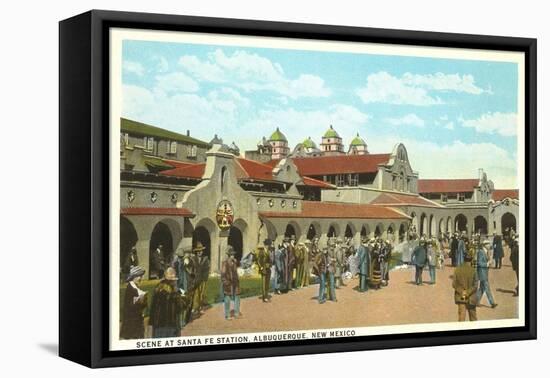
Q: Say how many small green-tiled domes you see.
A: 4